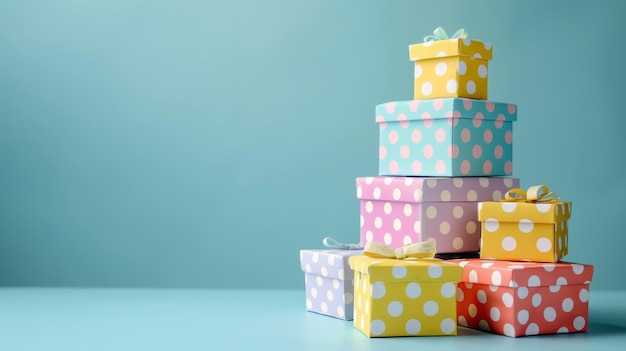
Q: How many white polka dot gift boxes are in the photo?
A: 6